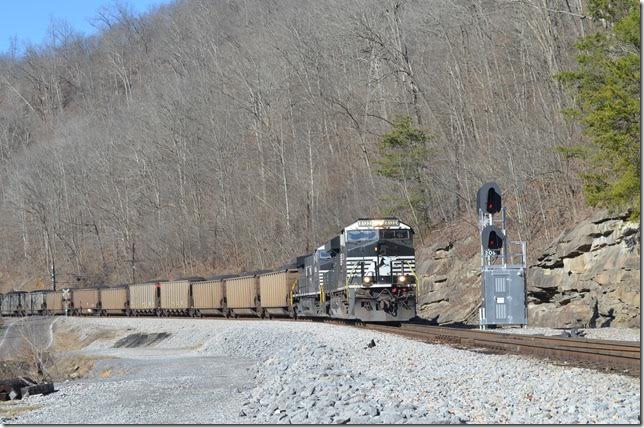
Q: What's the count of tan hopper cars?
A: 8